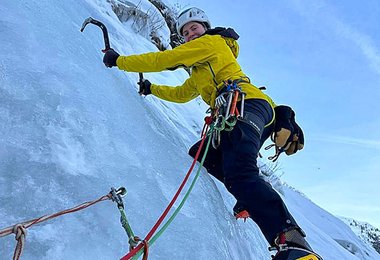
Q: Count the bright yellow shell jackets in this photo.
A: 1